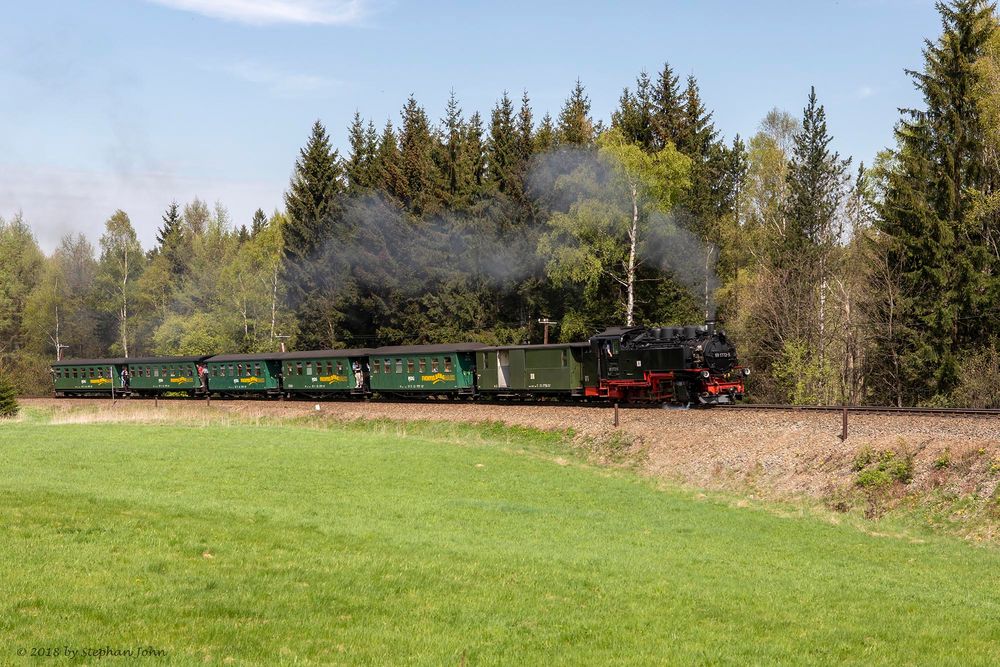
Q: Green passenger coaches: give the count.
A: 5